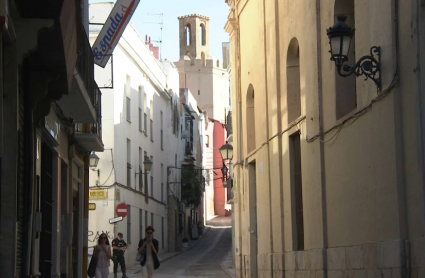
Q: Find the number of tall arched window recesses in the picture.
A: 3